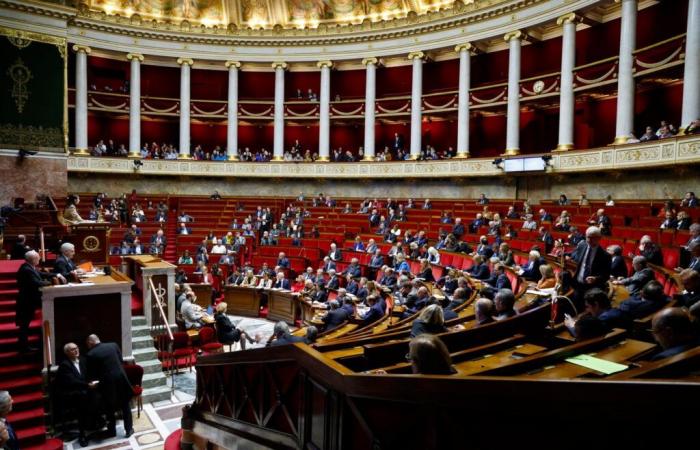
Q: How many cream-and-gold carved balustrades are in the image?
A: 1